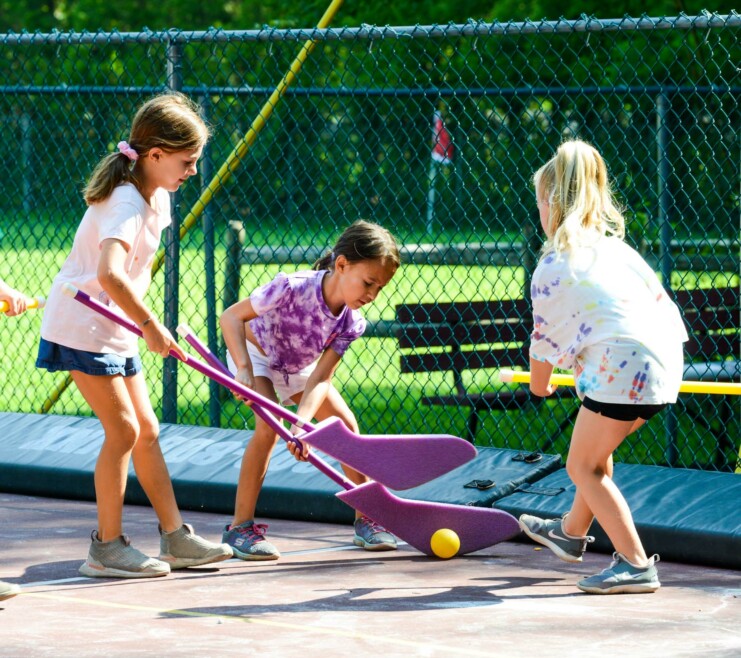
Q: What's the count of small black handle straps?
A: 2